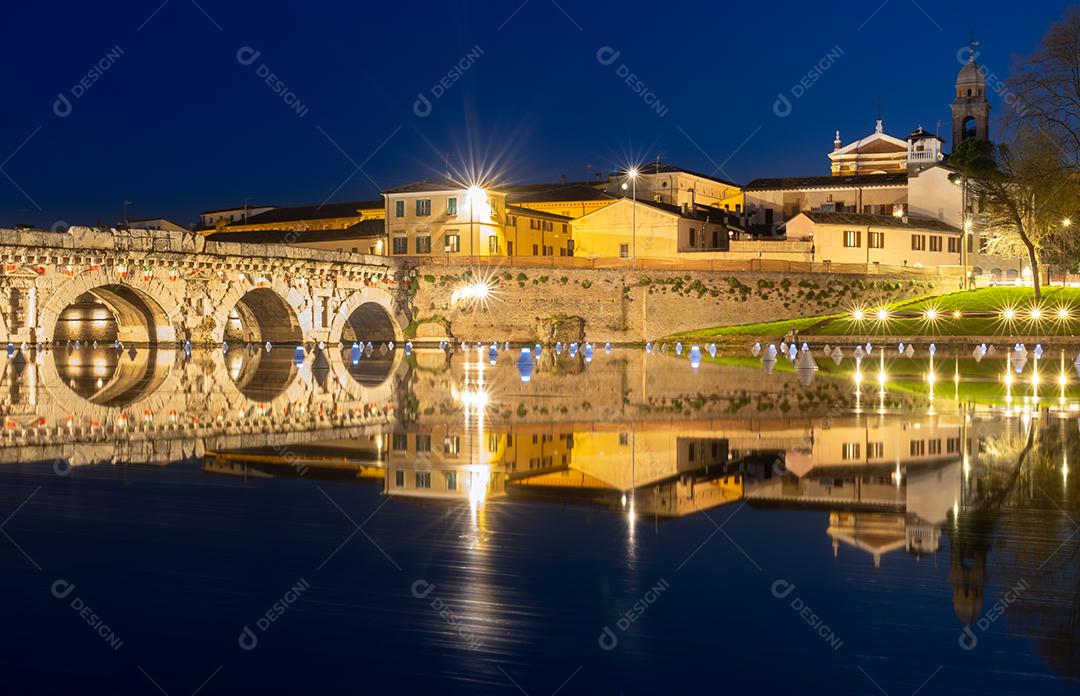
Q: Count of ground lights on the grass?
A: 7